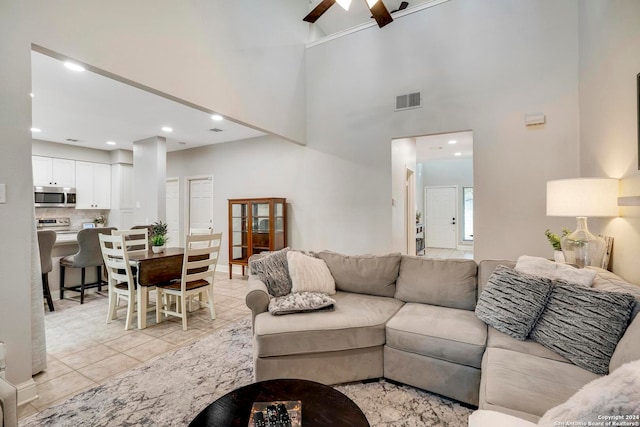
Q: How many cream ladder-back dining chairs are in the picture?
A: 4